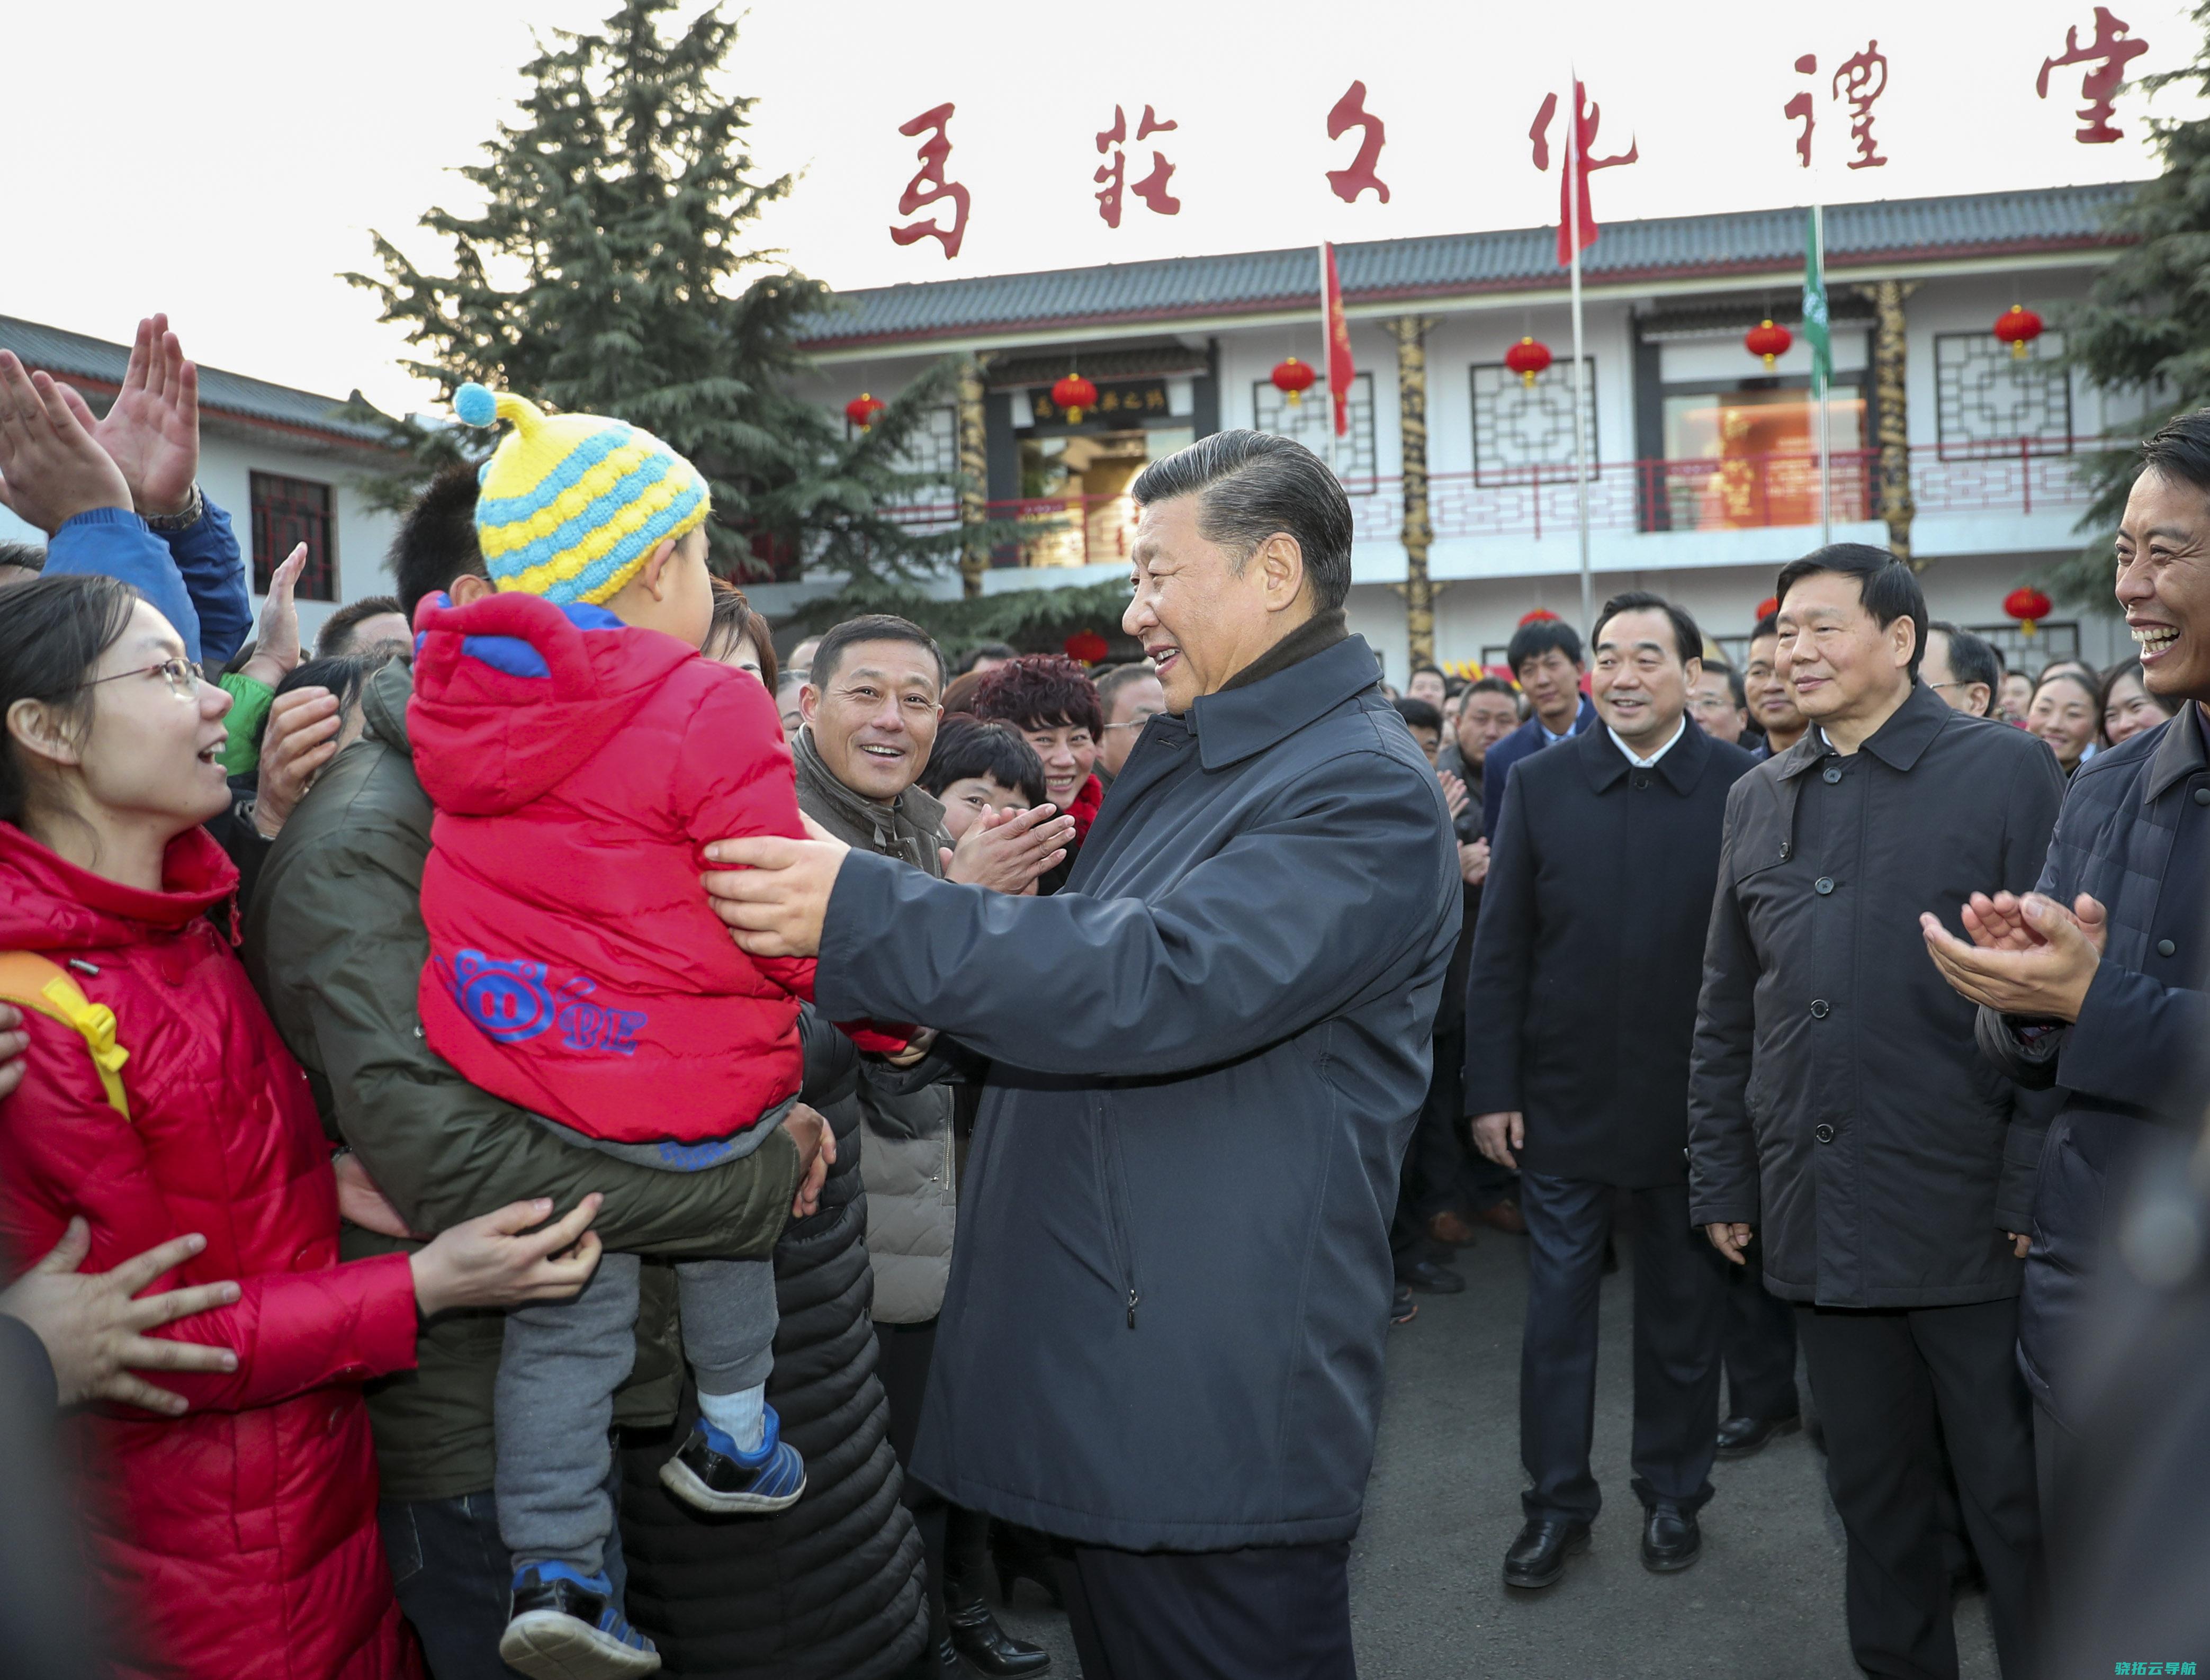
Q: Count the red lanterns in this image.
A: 10